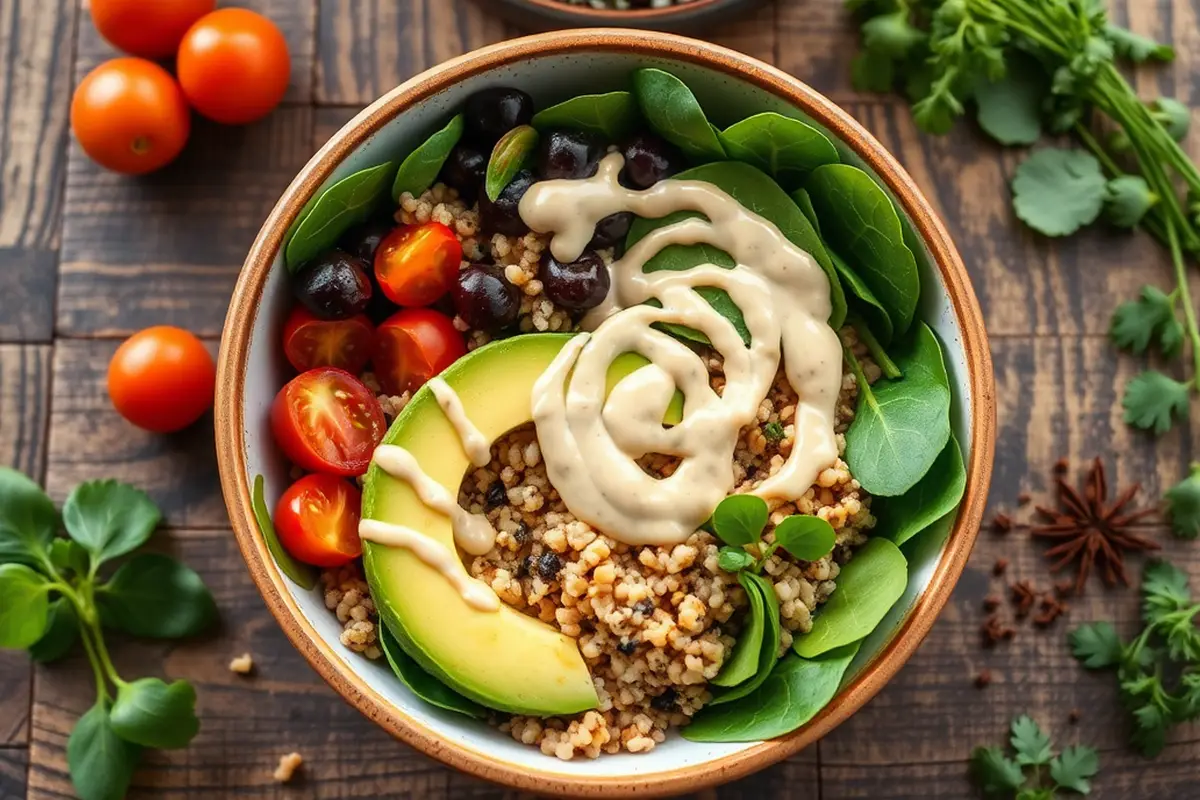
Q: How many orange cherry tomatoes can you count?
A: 4